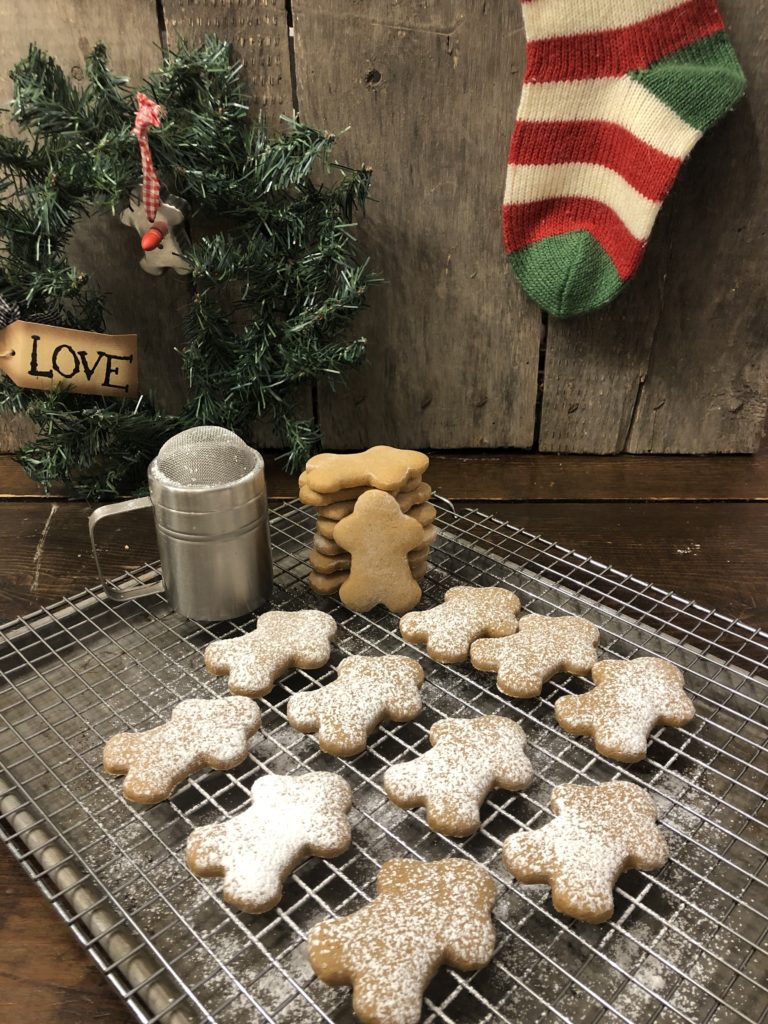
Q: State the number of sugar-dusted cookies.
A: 10